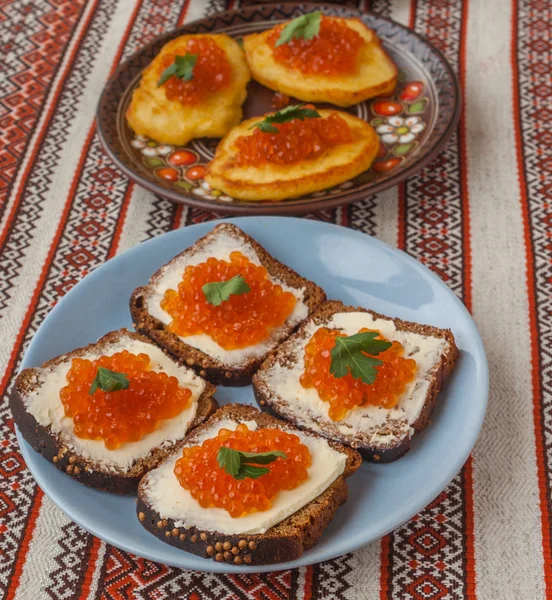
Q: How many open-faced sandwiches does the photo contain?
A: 4